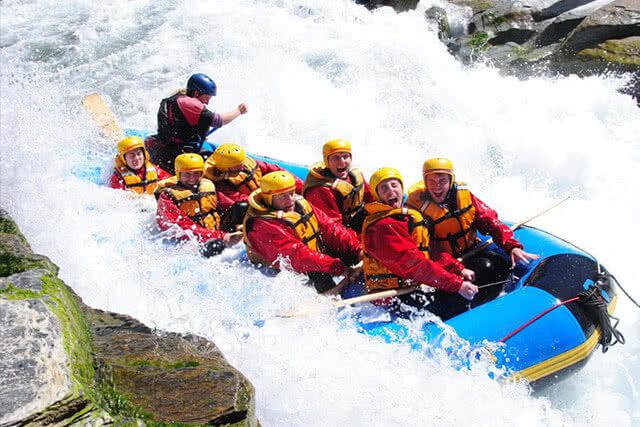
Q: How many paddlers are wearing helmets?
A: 8